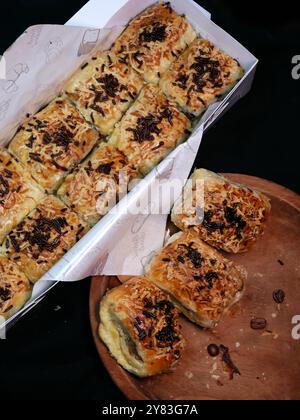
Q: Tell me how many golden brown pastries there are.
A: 12